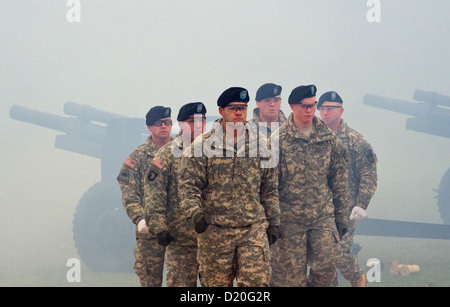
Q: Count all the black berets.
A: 6